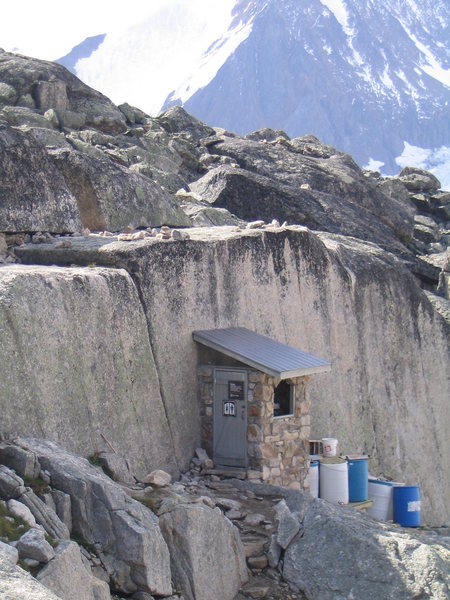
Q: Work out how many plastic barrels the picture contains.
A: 5